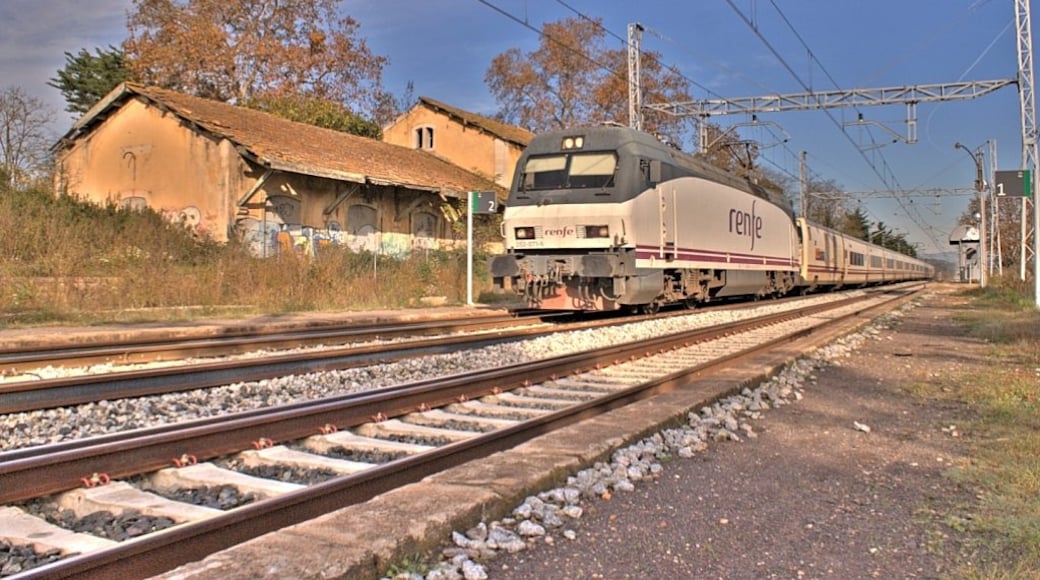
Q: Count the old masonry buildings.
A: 2